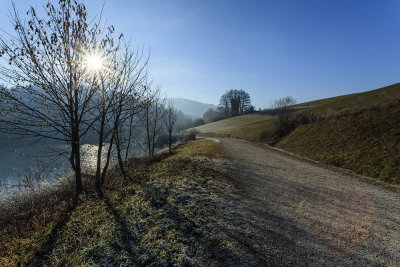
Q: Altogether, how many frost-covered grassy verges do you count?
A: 1